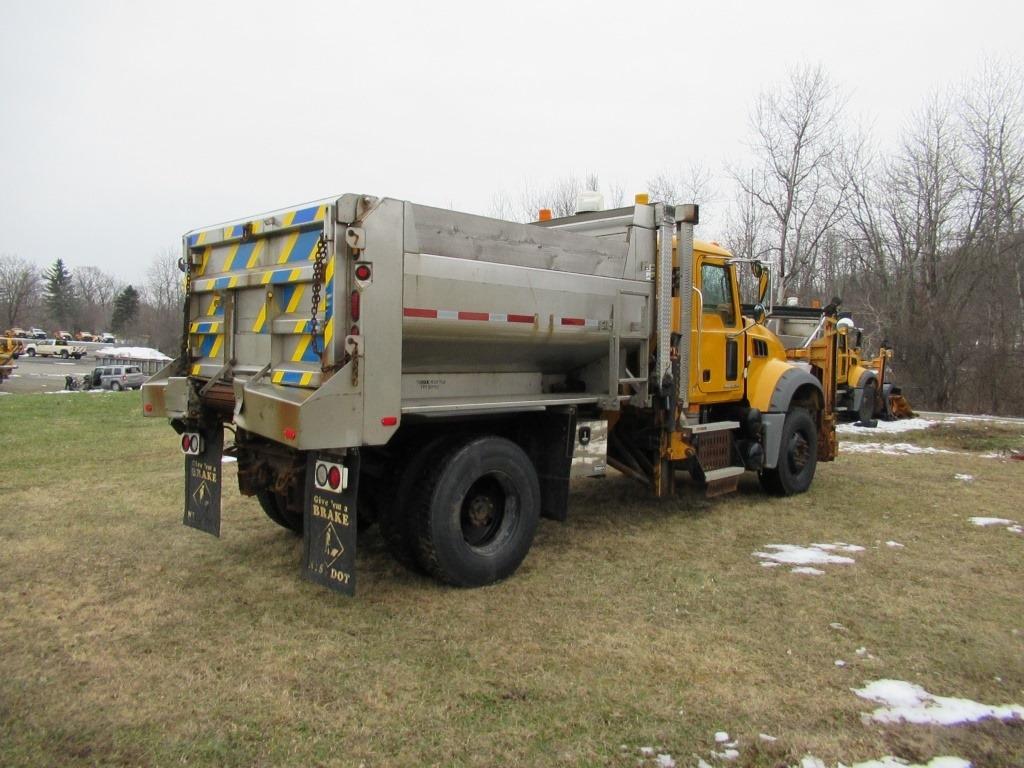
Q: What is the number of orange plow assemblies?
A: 2